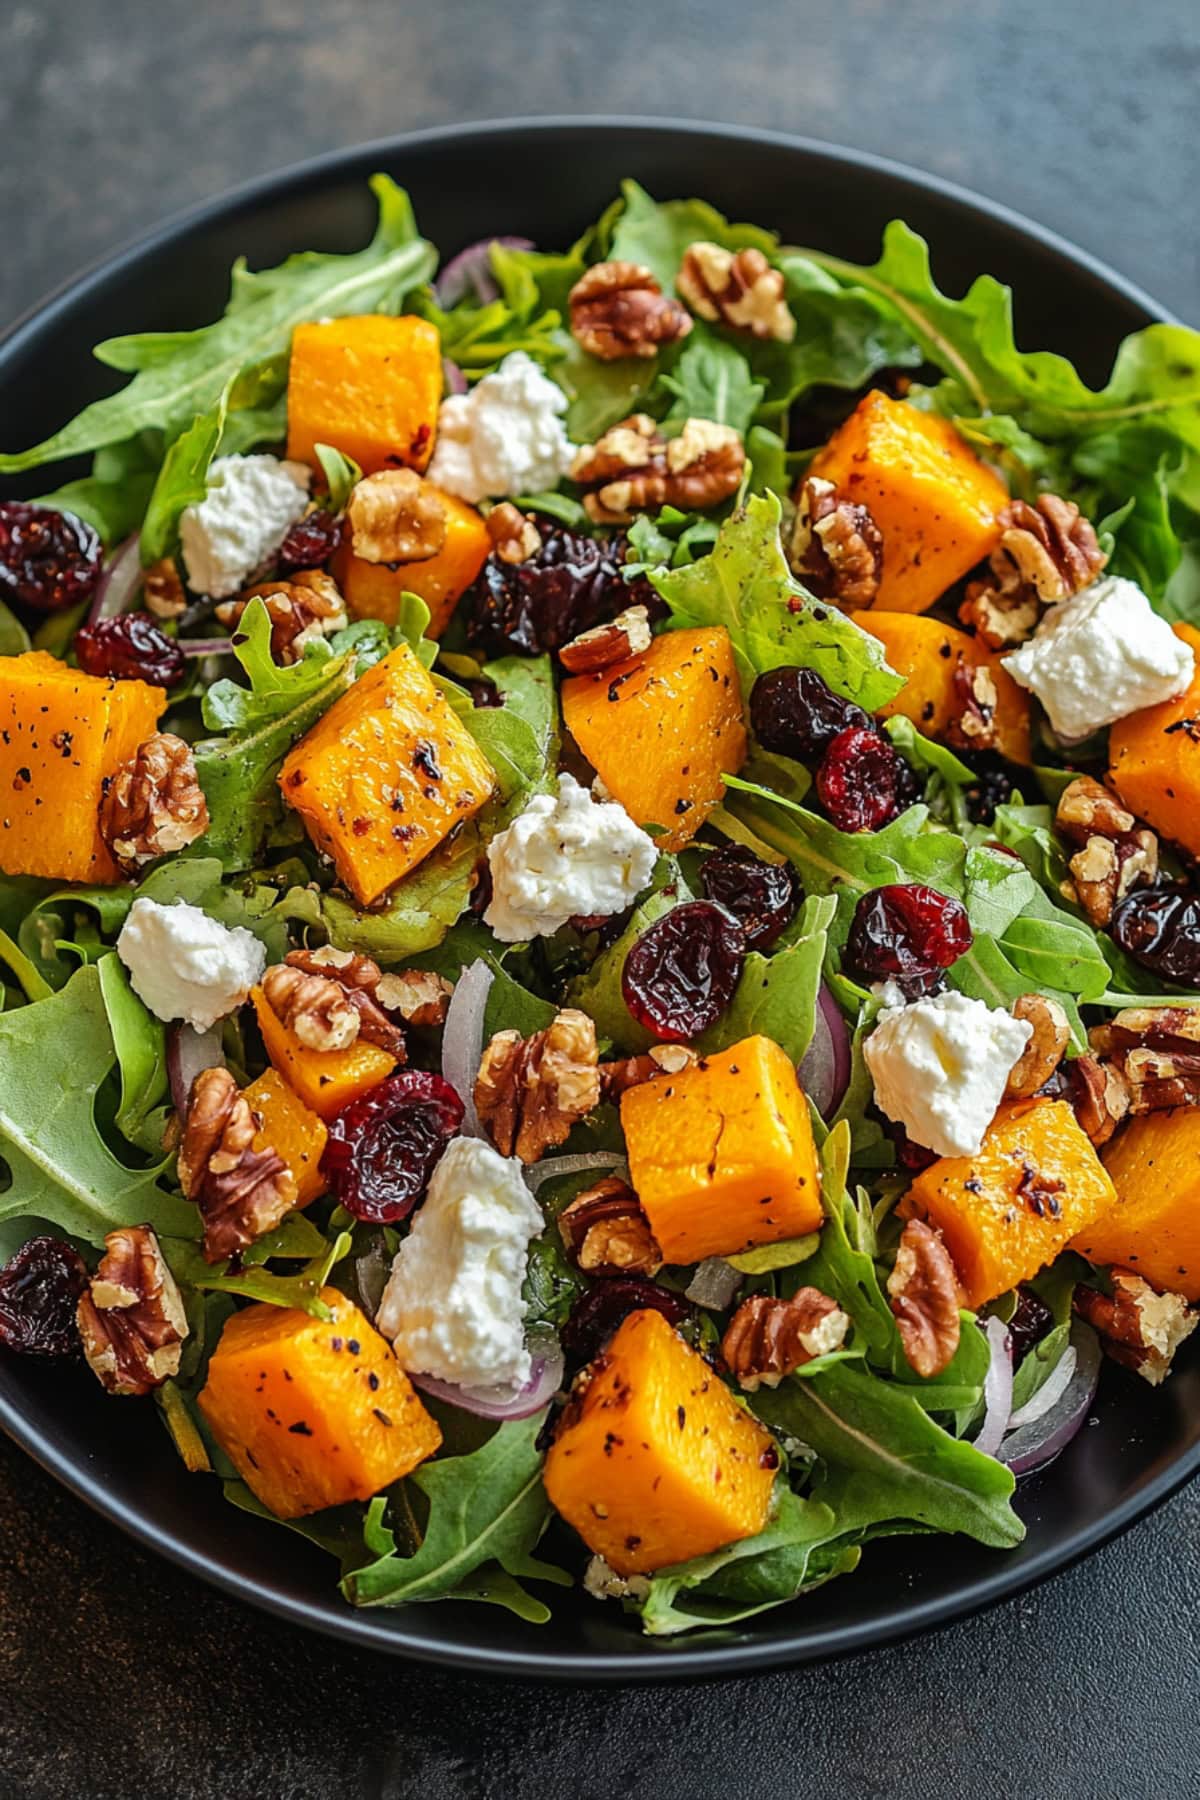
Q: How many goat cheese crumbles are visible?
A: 7